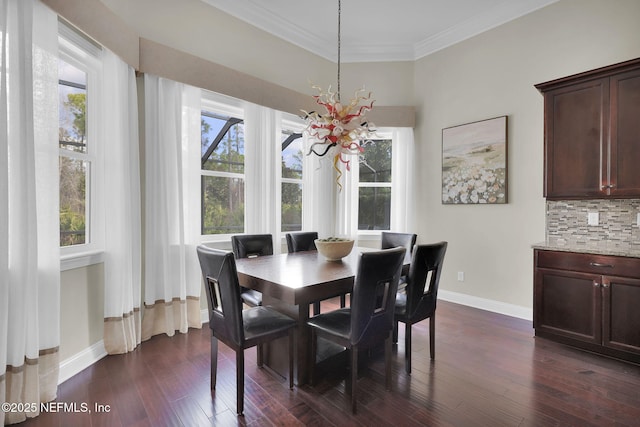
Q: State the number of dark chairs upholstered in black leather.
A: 6